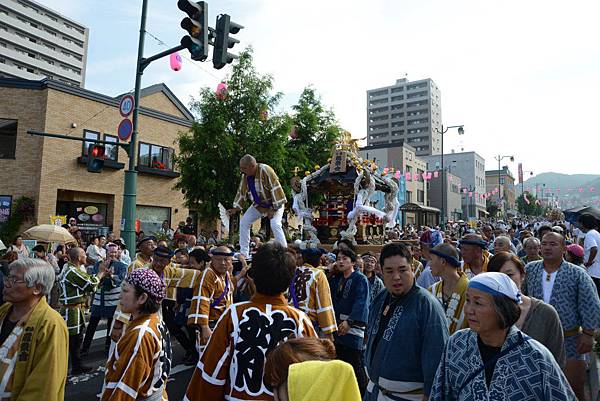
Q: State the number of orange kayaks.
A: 0